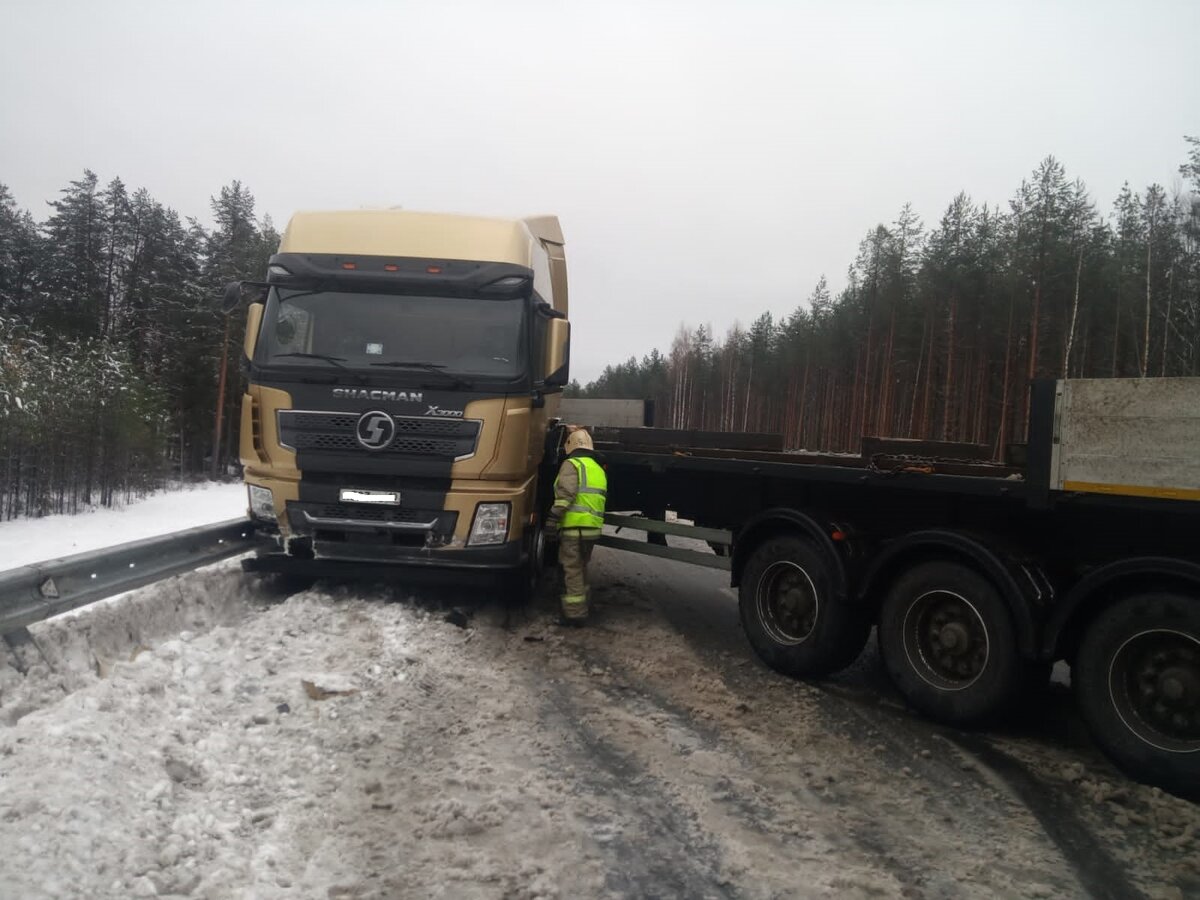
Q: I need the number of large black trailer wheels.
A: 3